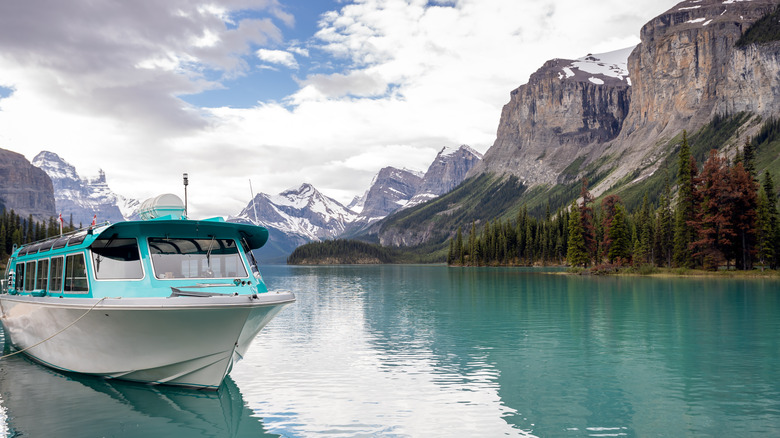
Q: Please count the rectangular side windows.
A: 5